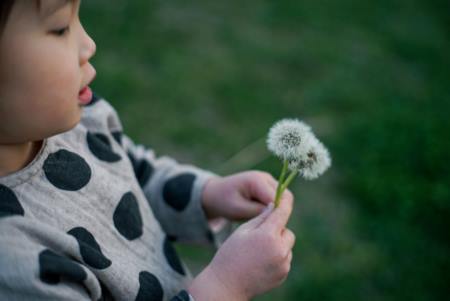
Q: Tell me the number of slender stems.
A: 2